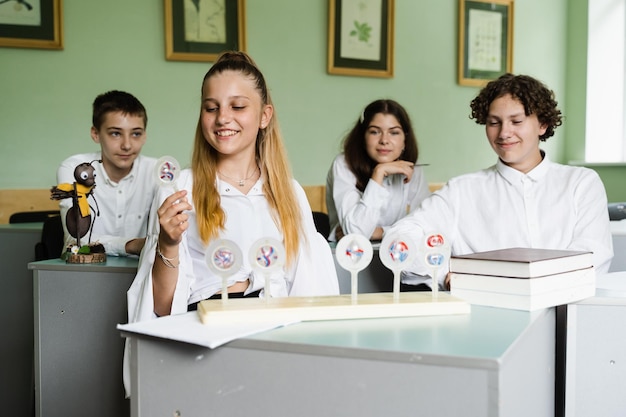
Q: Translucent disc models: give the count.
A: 6